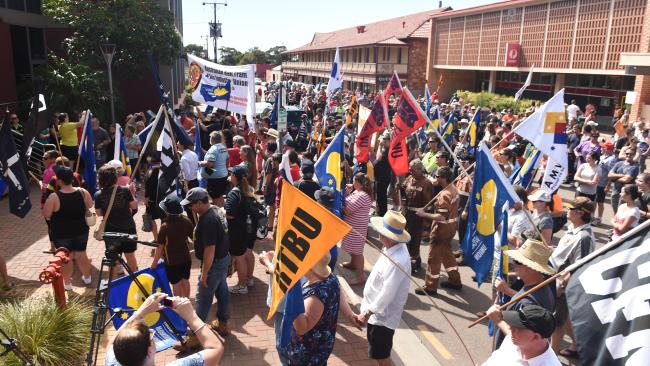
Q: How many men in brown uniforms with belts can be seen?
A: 2